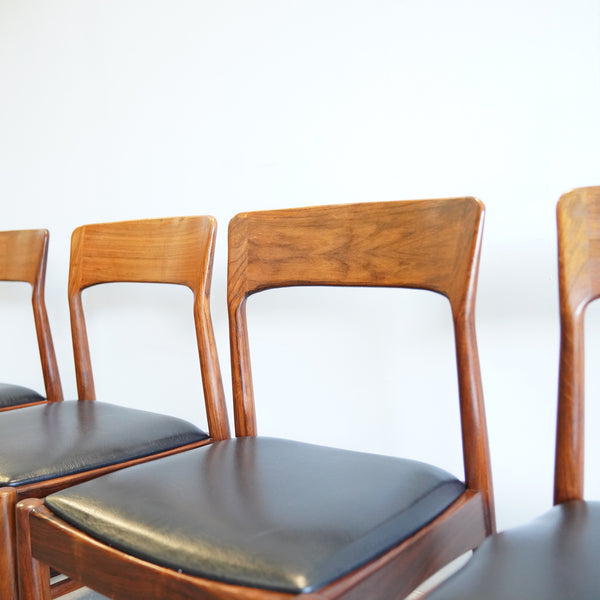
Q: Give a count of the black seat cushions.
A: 4